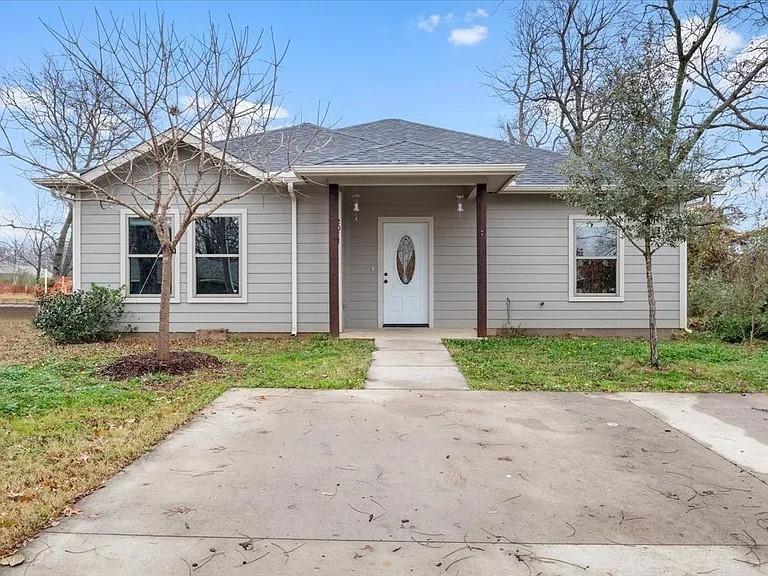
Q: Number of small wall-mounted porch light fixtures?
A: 2